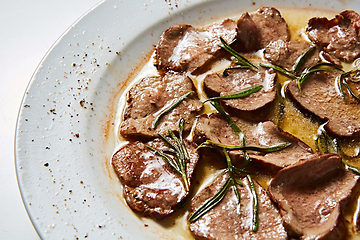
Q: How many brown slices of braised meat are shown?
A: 11